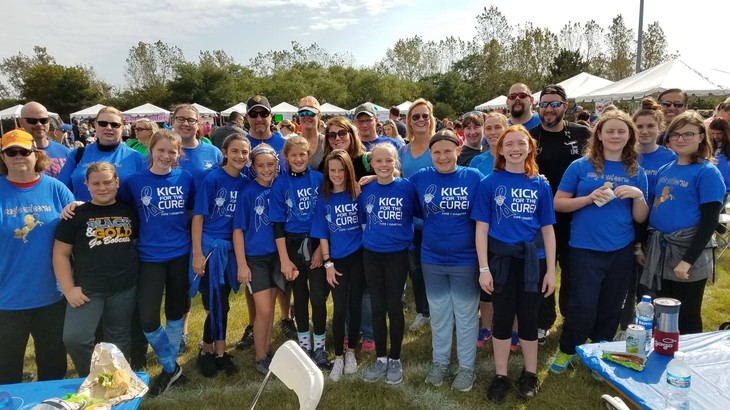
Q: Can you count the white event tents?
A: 12